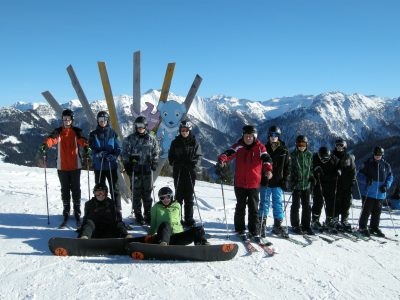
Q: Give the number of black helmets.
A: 12